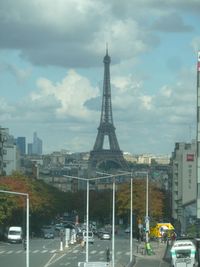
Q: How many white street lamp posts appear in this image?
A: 5